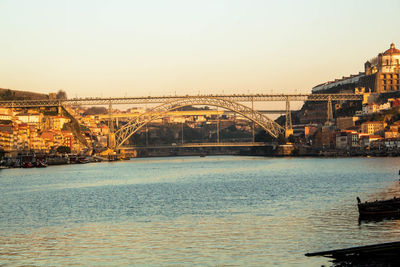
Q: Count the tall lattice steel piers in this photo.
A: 3